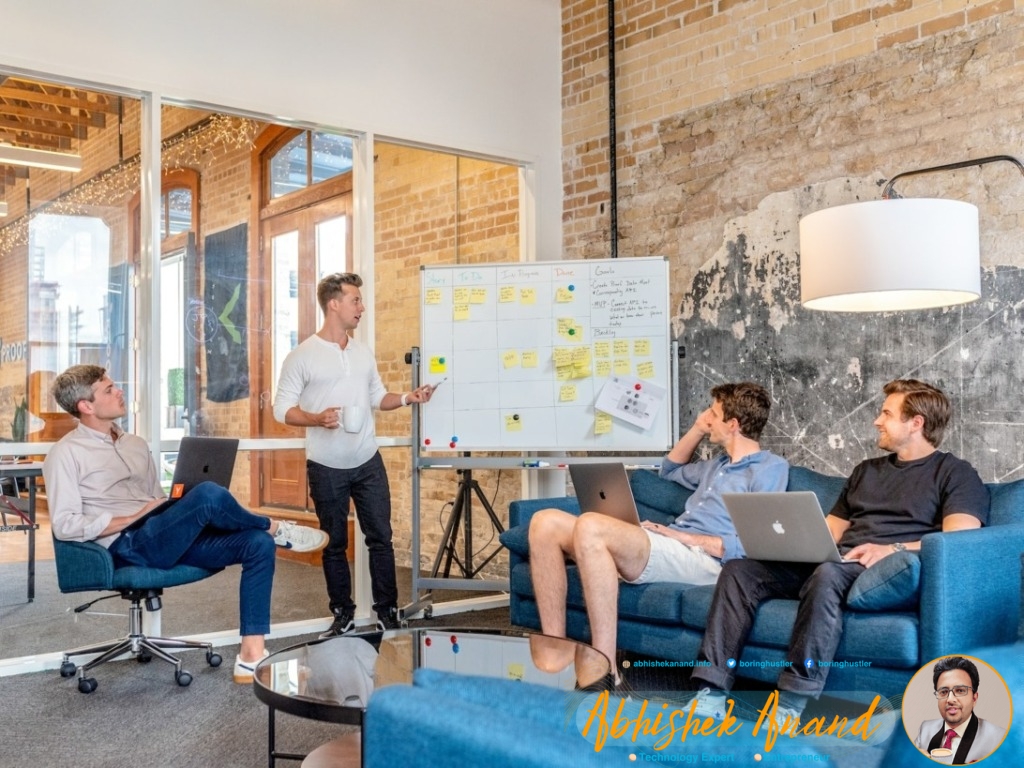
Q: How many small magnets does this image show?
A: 8